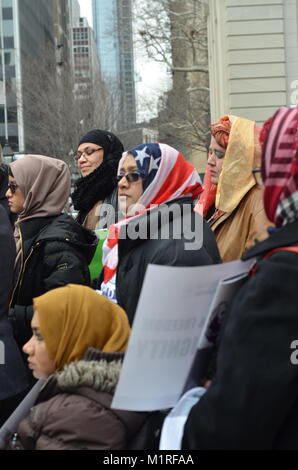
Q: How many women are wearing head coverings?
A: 6